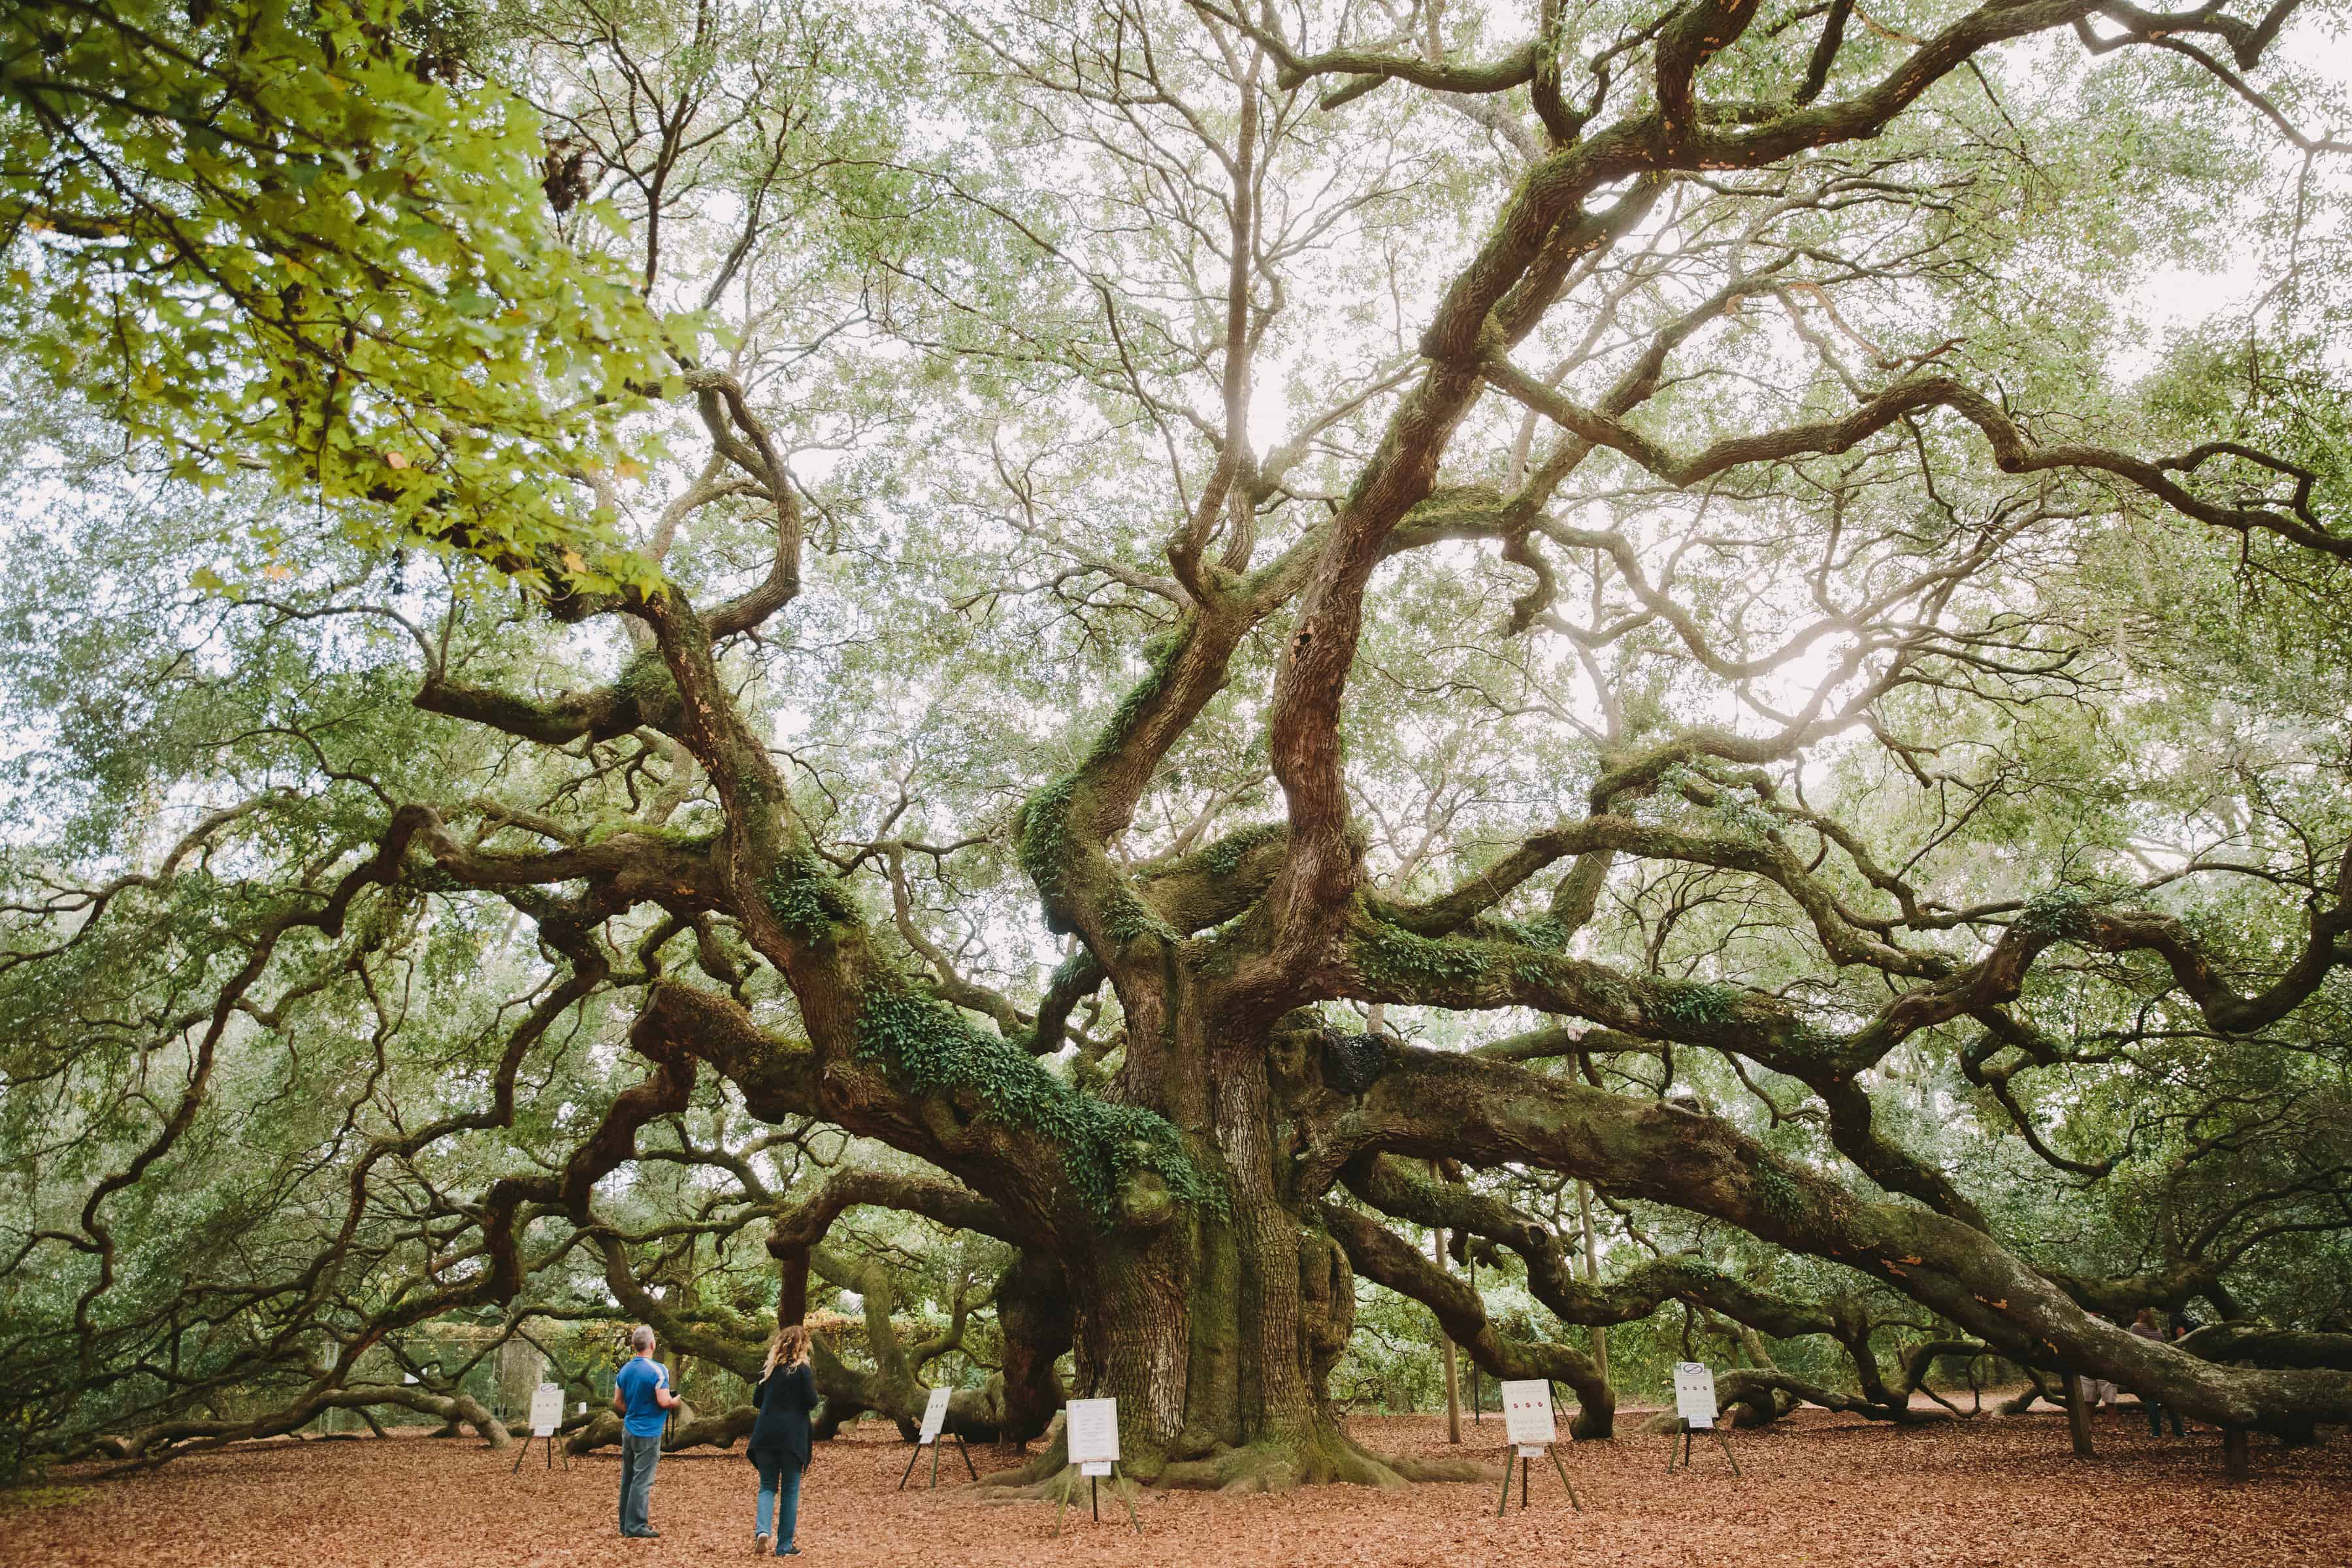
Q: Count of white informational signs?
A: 5